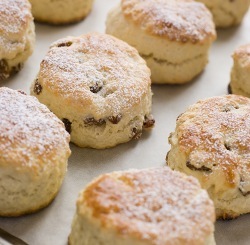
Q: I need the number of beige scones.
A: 9